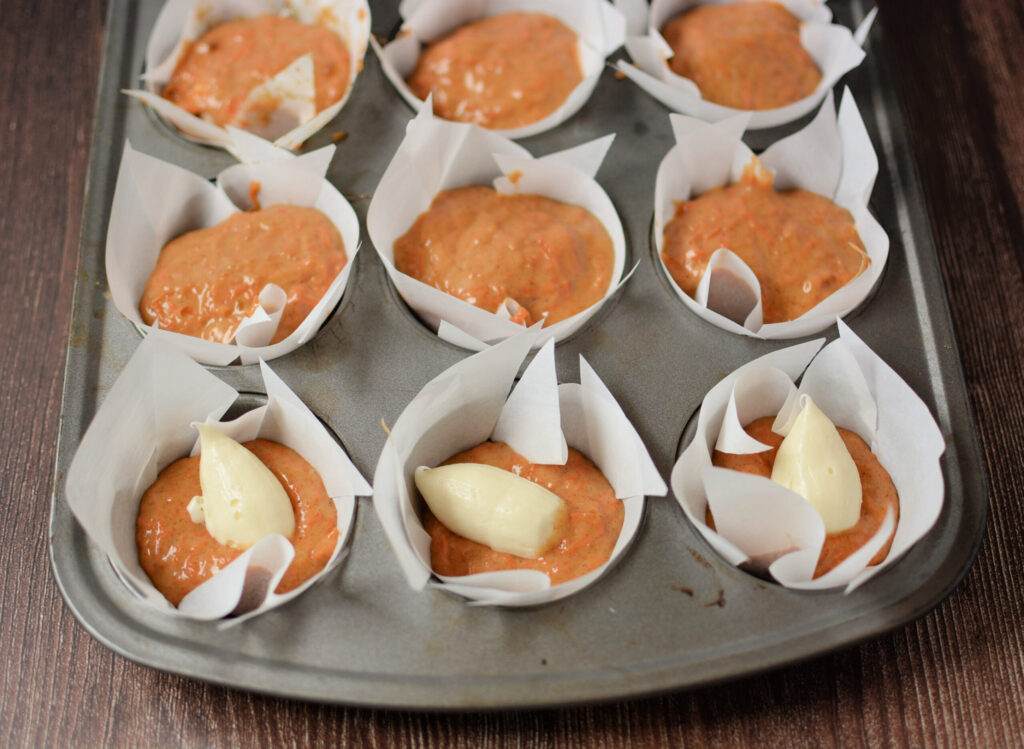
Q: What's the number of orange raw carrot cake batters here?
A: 9